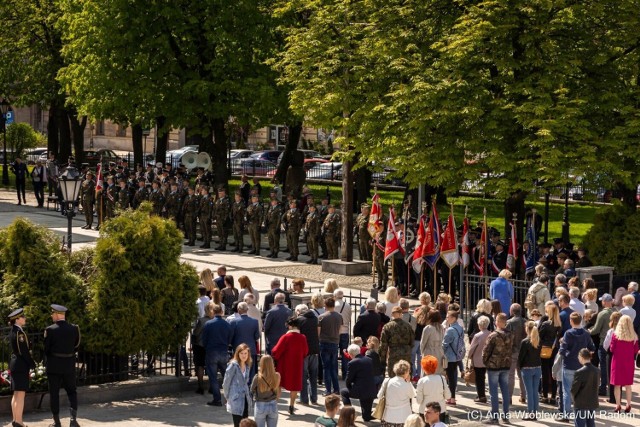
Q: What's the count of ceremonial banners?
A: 11